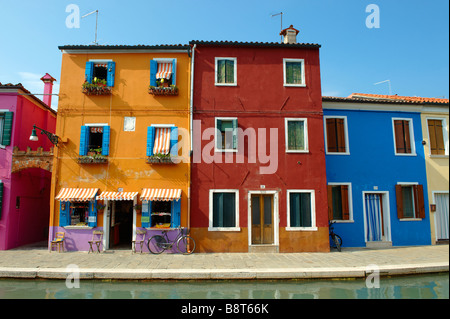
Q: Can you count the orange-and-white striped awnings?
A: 3